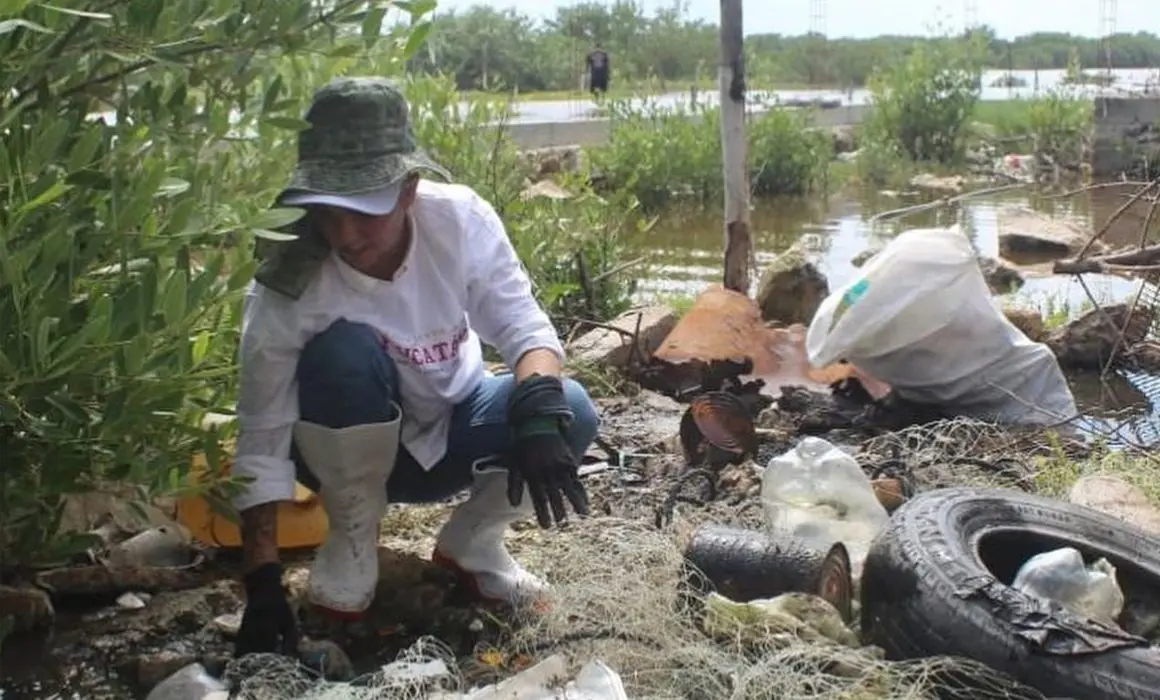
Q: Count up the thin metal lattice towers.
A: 3